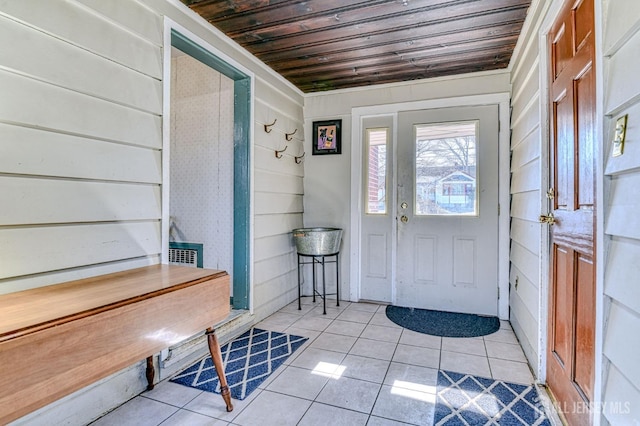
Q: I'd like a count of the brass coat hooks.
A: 4